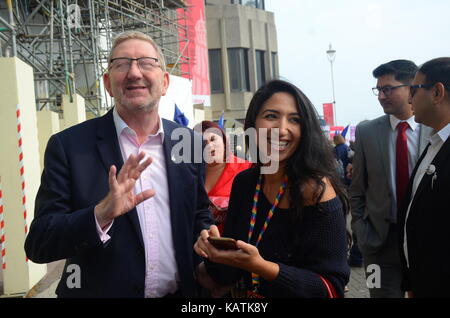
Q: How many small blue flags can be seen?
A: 3